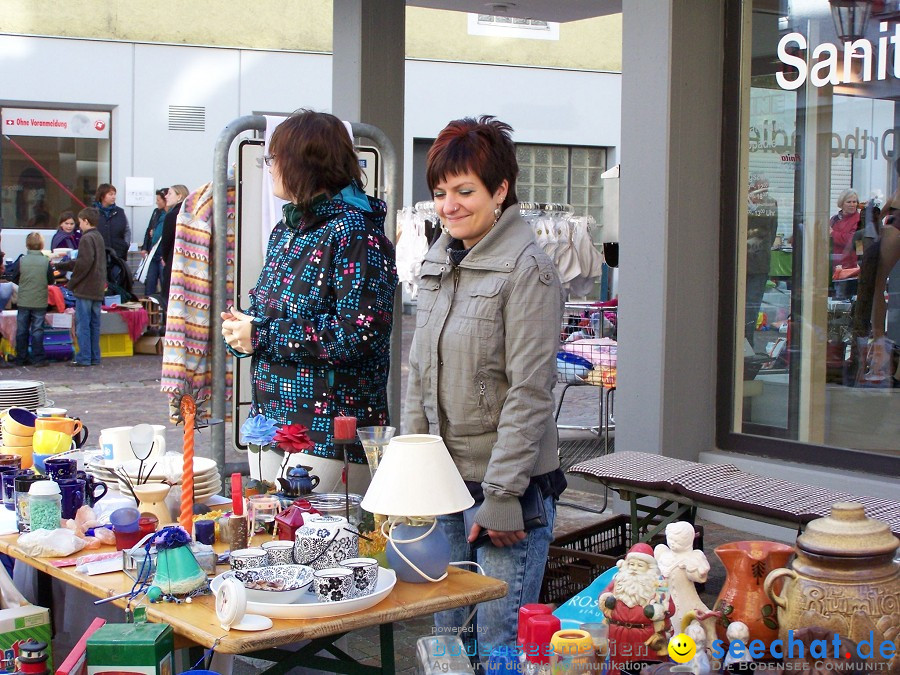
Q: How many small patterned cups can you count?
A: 4